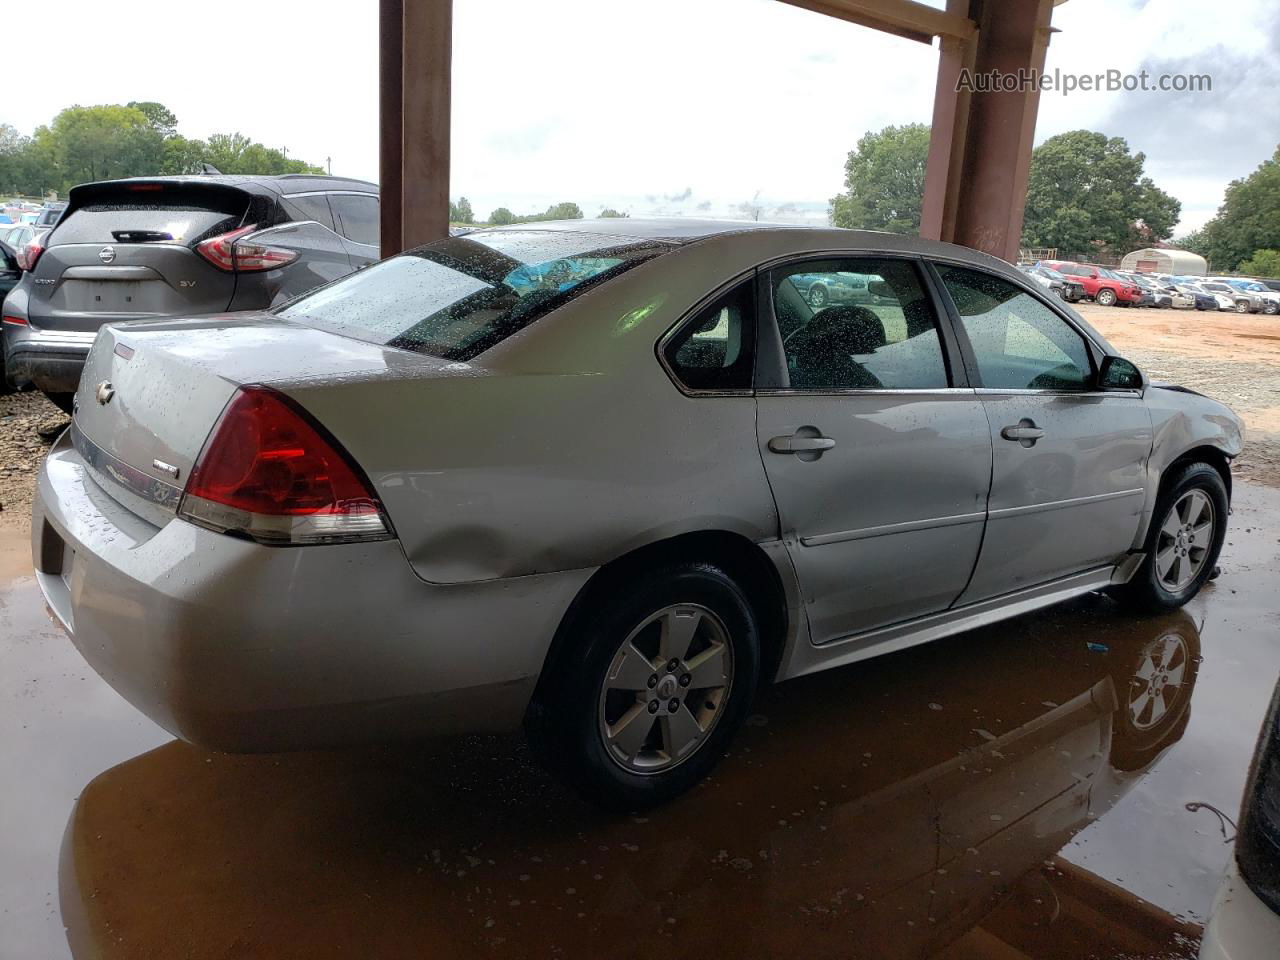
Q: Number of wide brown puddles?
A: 1